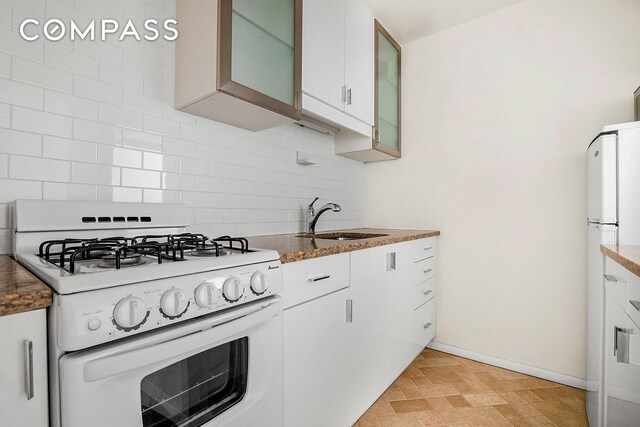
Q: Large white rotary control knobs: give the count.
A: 5